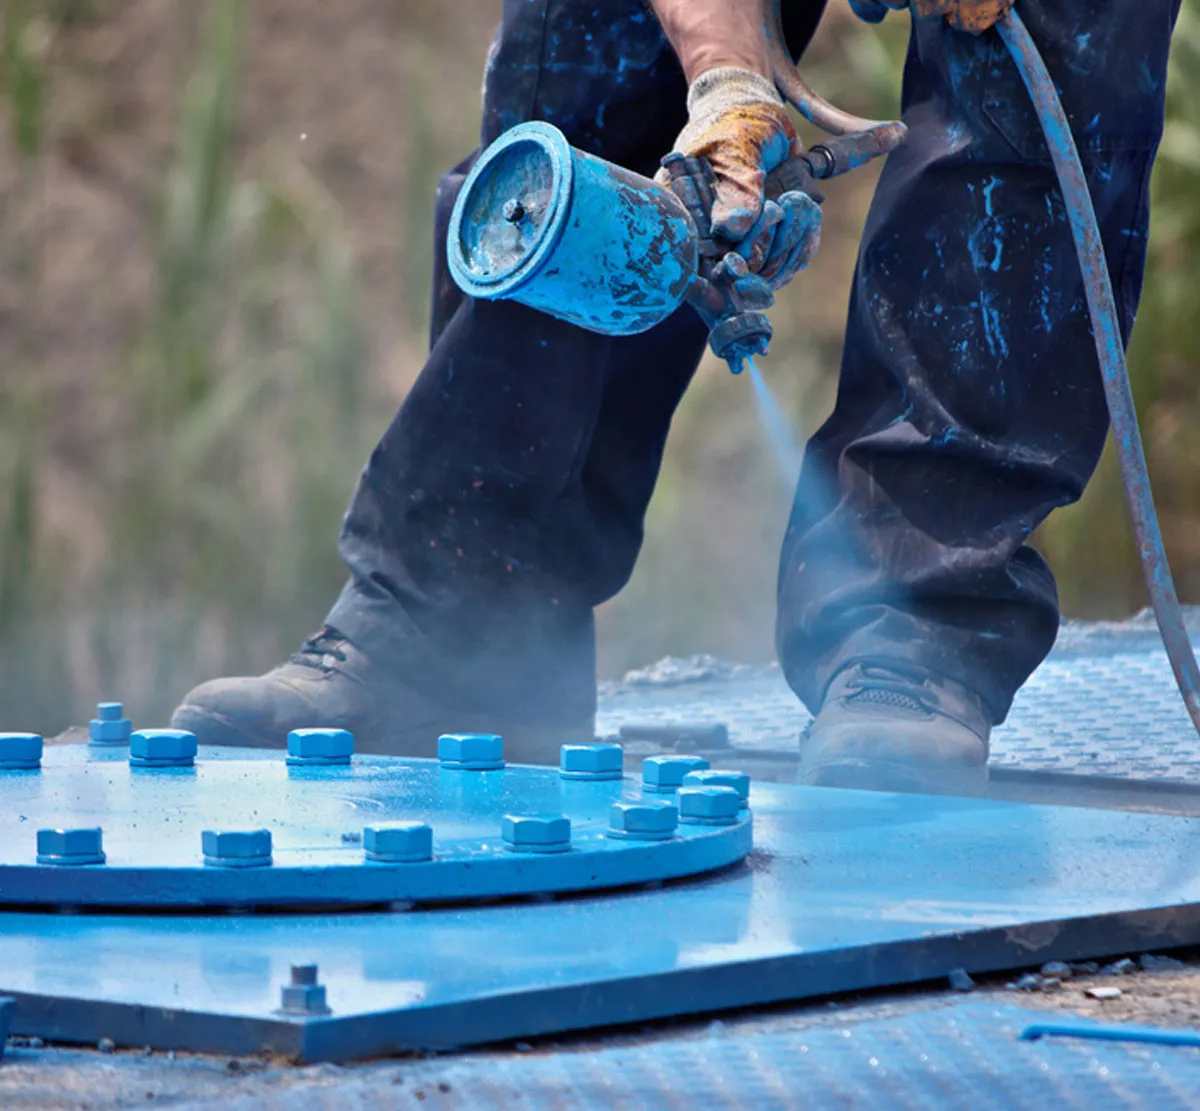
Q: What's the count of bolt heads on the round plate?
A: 13